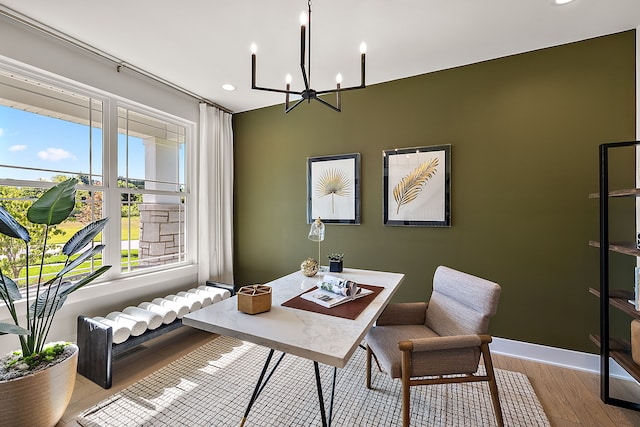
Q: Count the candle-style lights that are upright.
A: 5